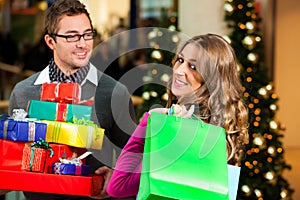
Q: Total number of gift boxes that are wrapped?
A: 8